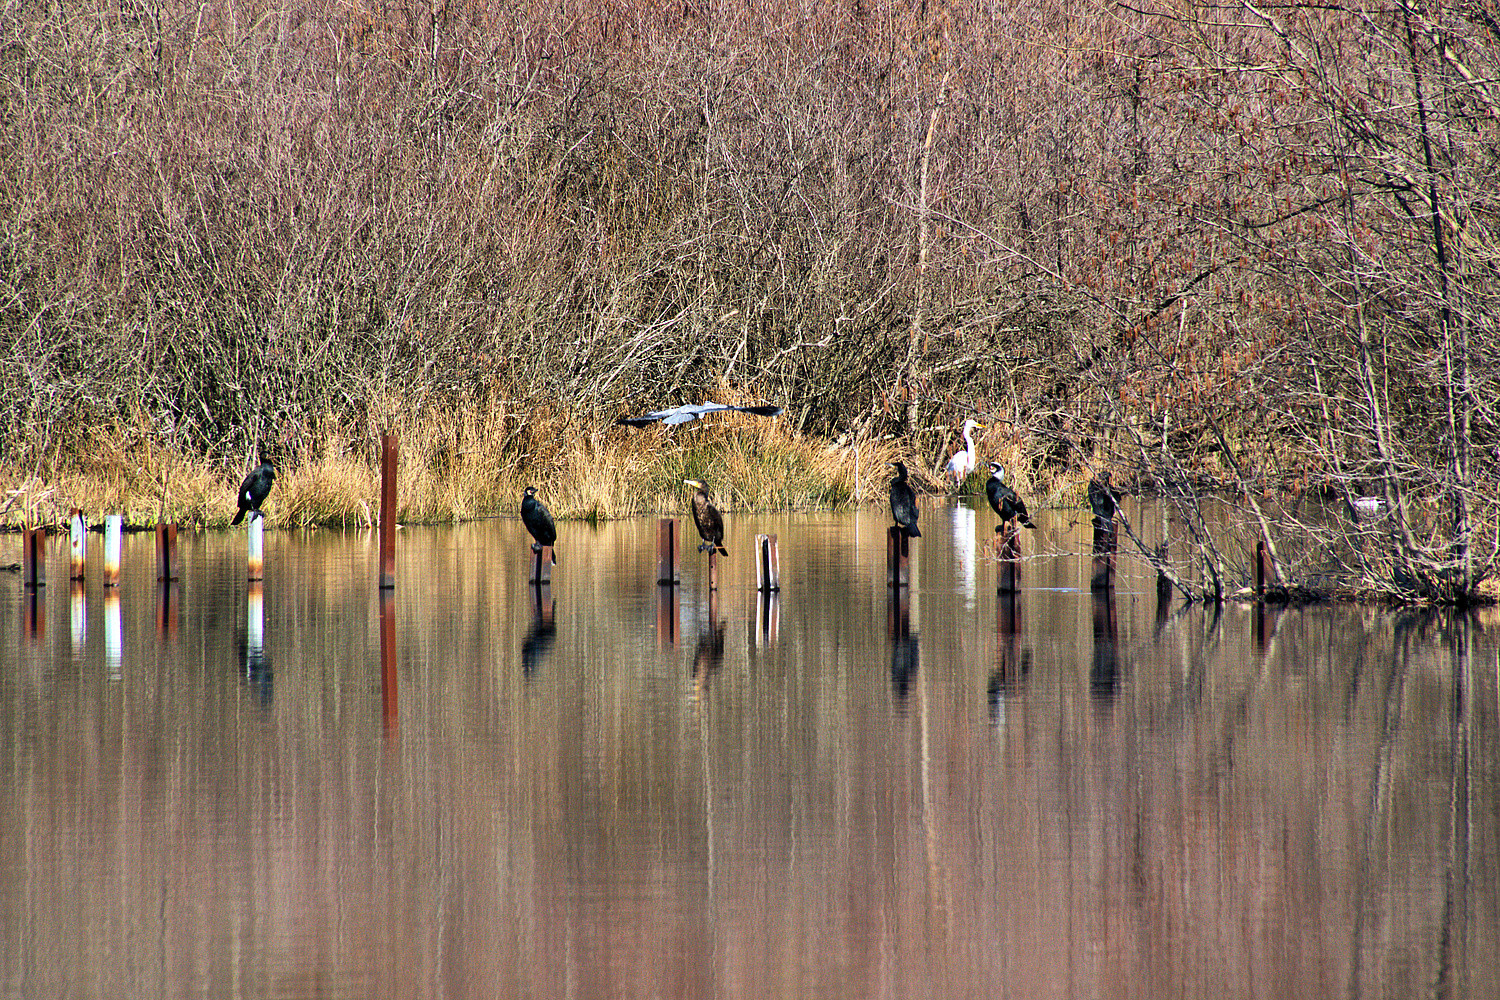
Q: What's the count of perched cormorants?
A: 6